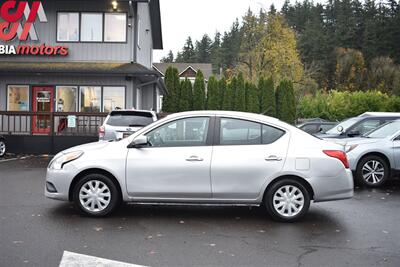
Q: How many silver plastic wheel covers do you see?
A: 2